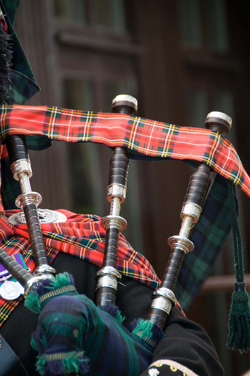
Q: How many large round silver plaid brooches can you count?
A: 1